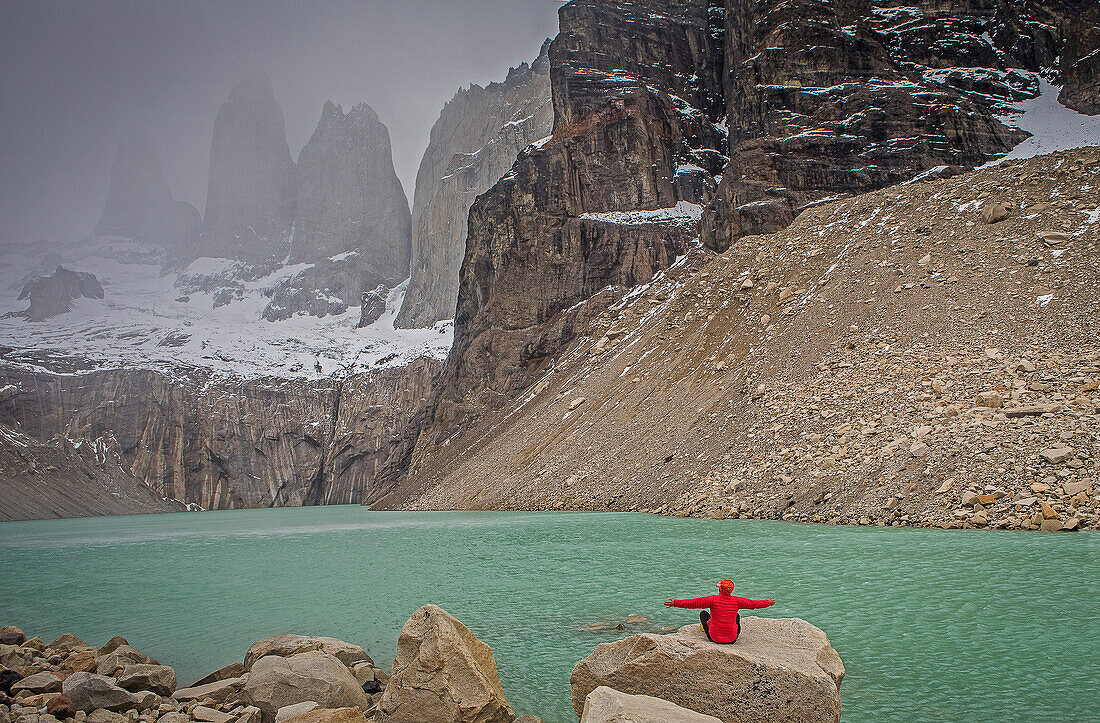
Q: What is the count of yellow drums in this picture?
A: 0